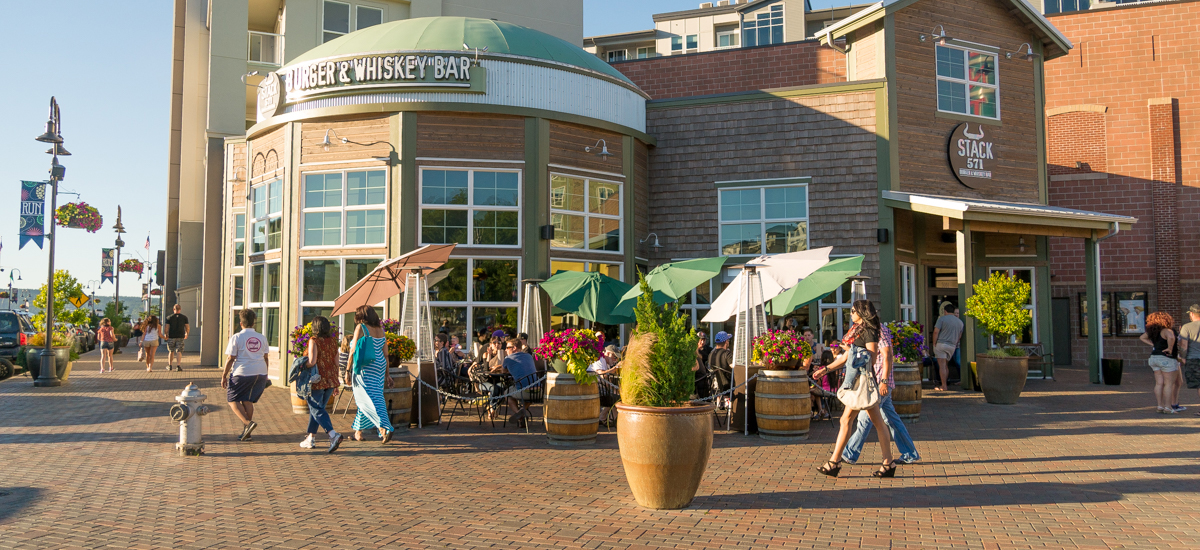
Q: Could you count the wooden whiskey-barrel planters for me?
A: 5